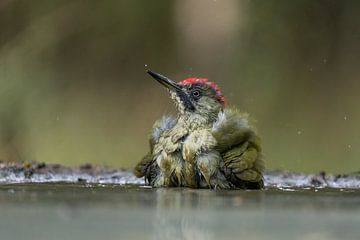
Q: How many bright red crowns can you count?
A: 1